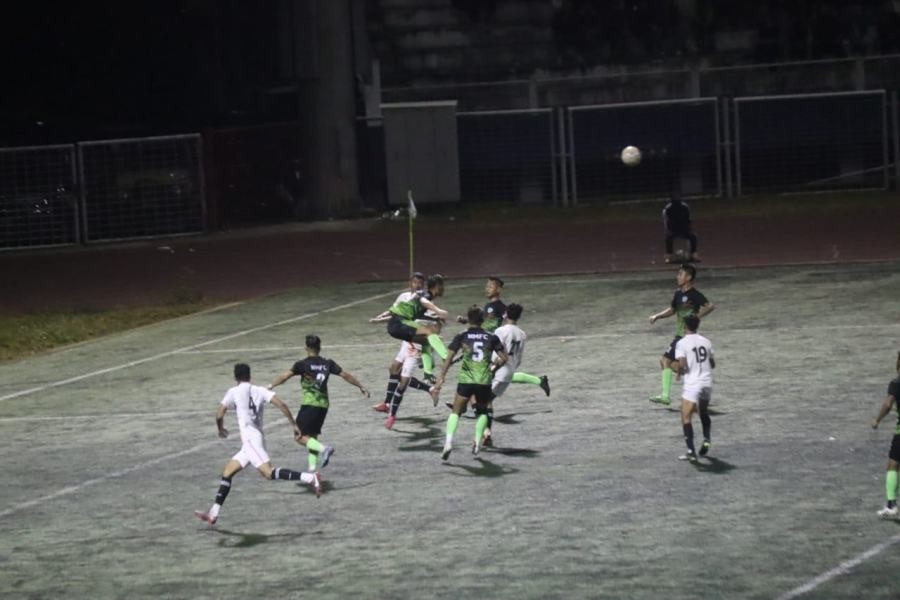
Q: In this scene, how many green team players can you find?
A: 6